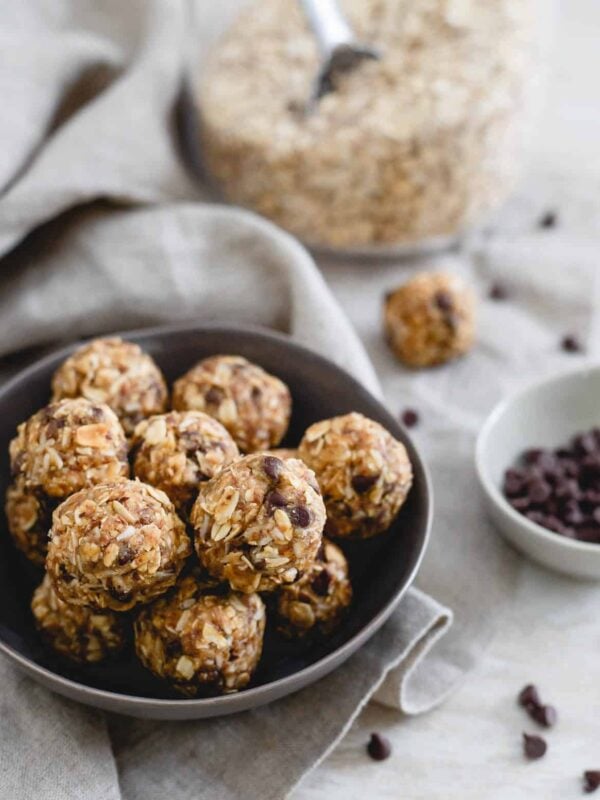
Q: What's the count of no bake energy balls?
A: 13